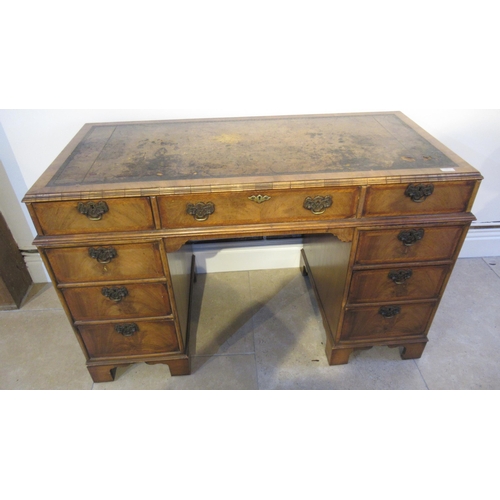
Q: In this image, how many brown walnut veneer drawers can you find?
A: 9